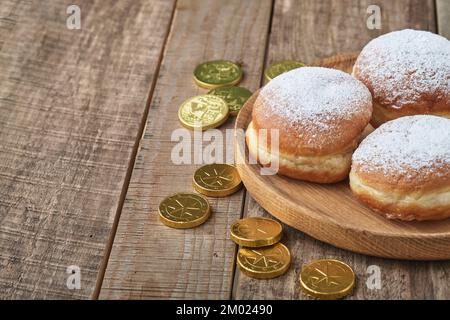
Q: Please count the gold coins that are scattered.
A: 9